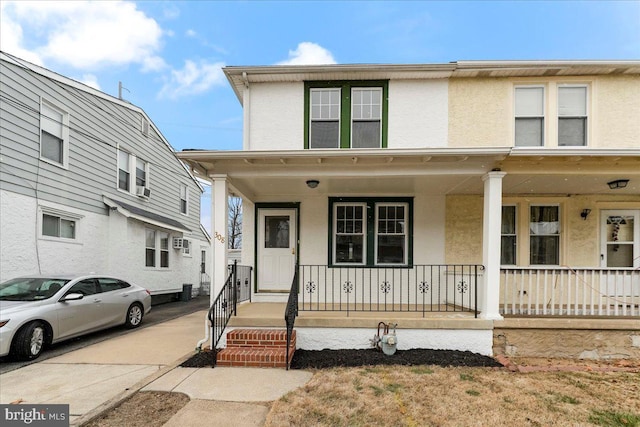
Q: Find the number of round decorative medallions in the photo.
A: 5